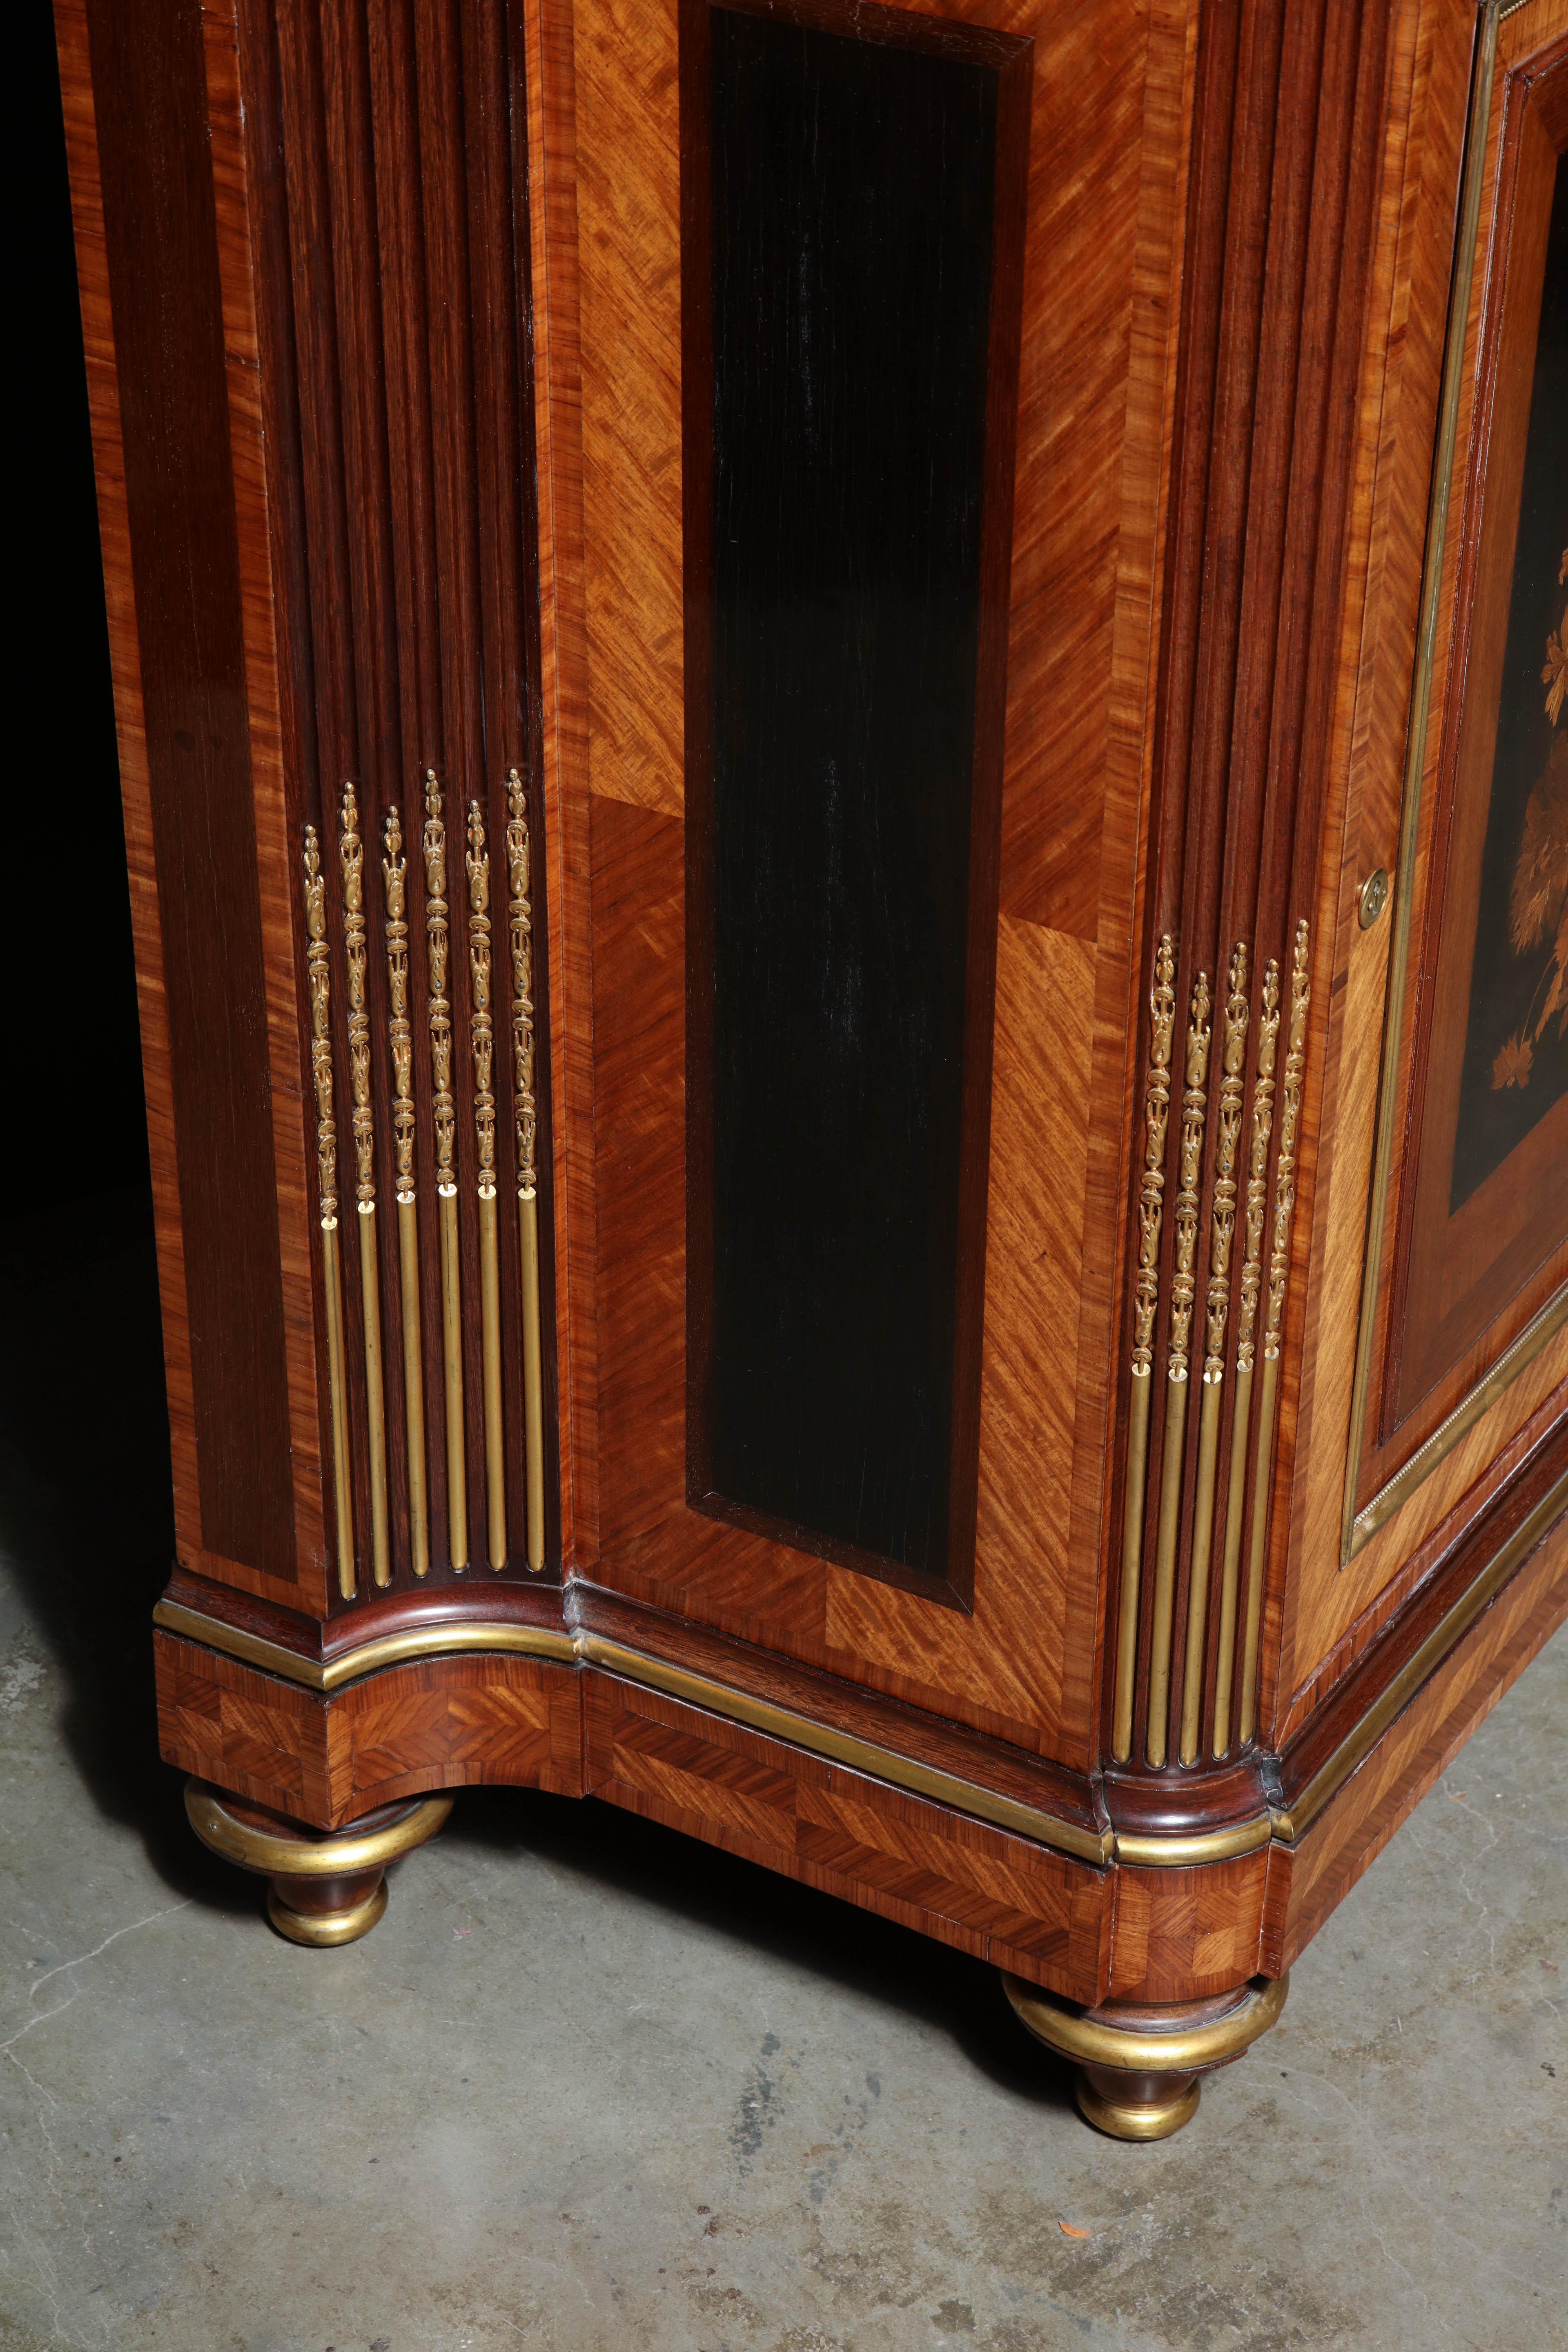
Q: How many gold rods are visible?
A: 11